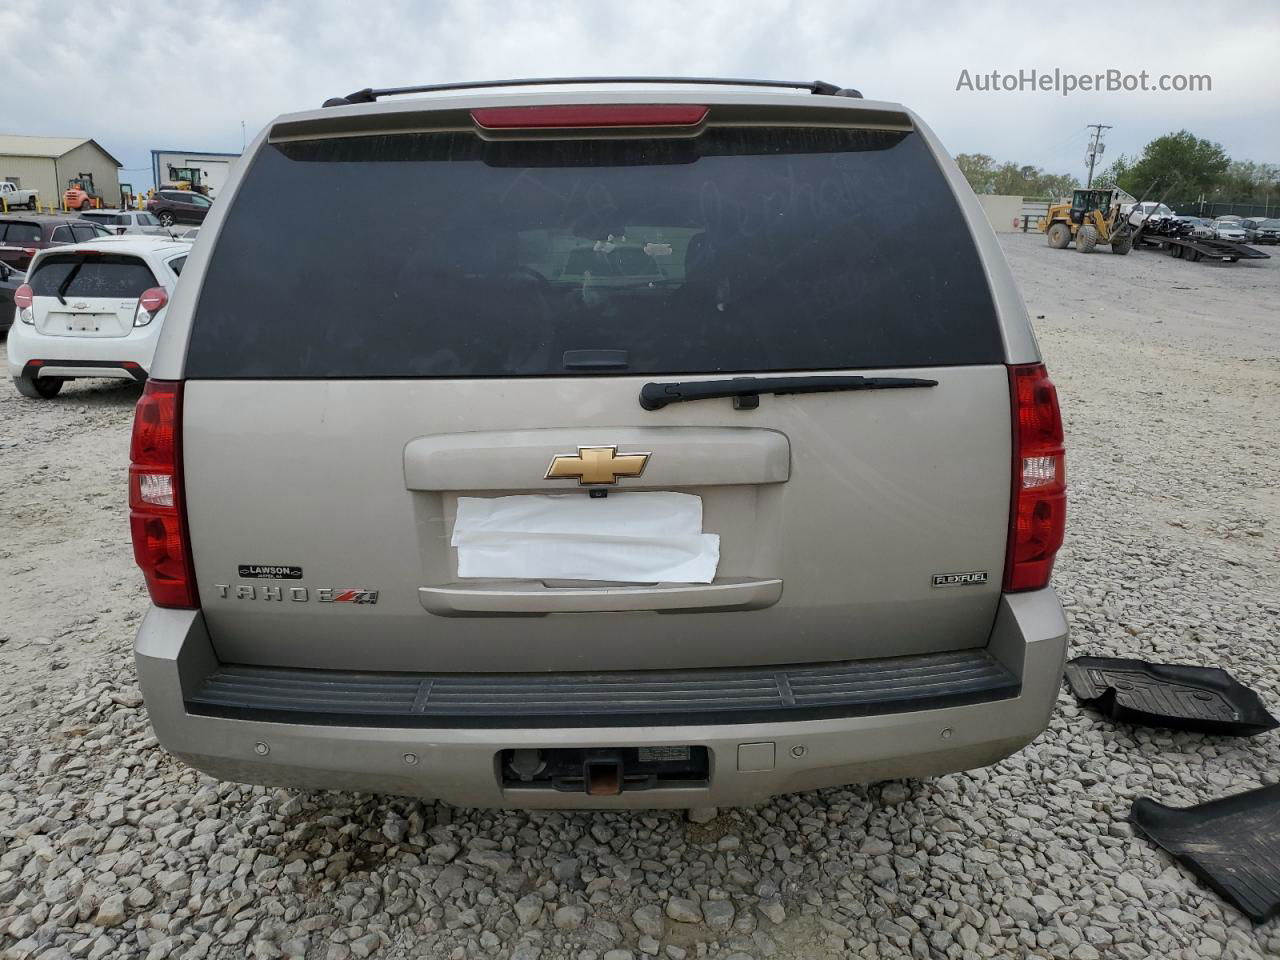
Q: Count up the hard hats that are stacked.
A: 0